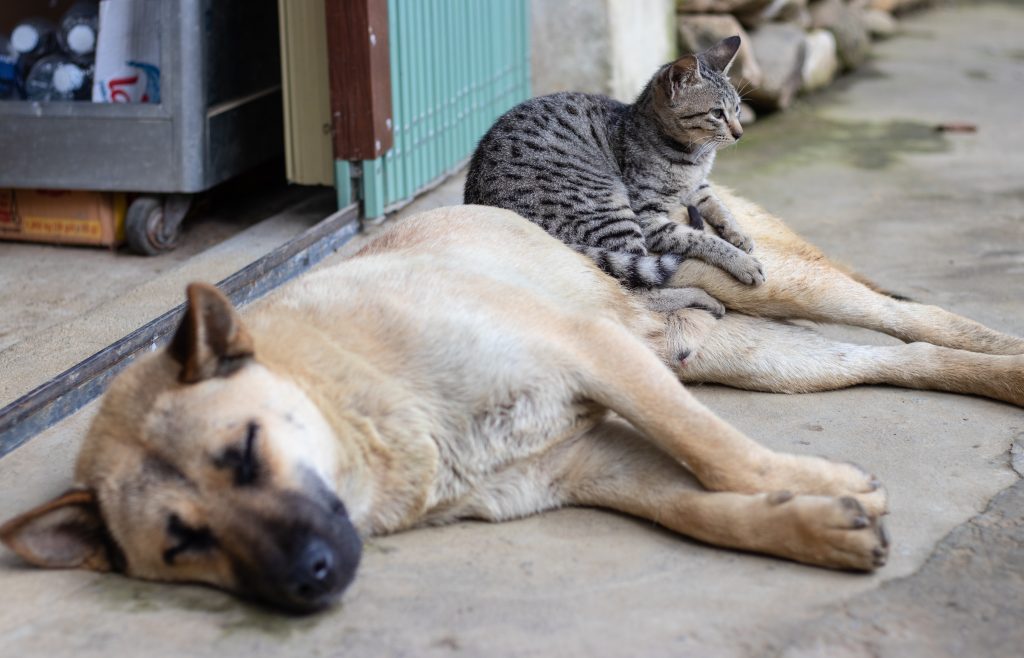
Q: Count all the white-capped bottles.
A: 3